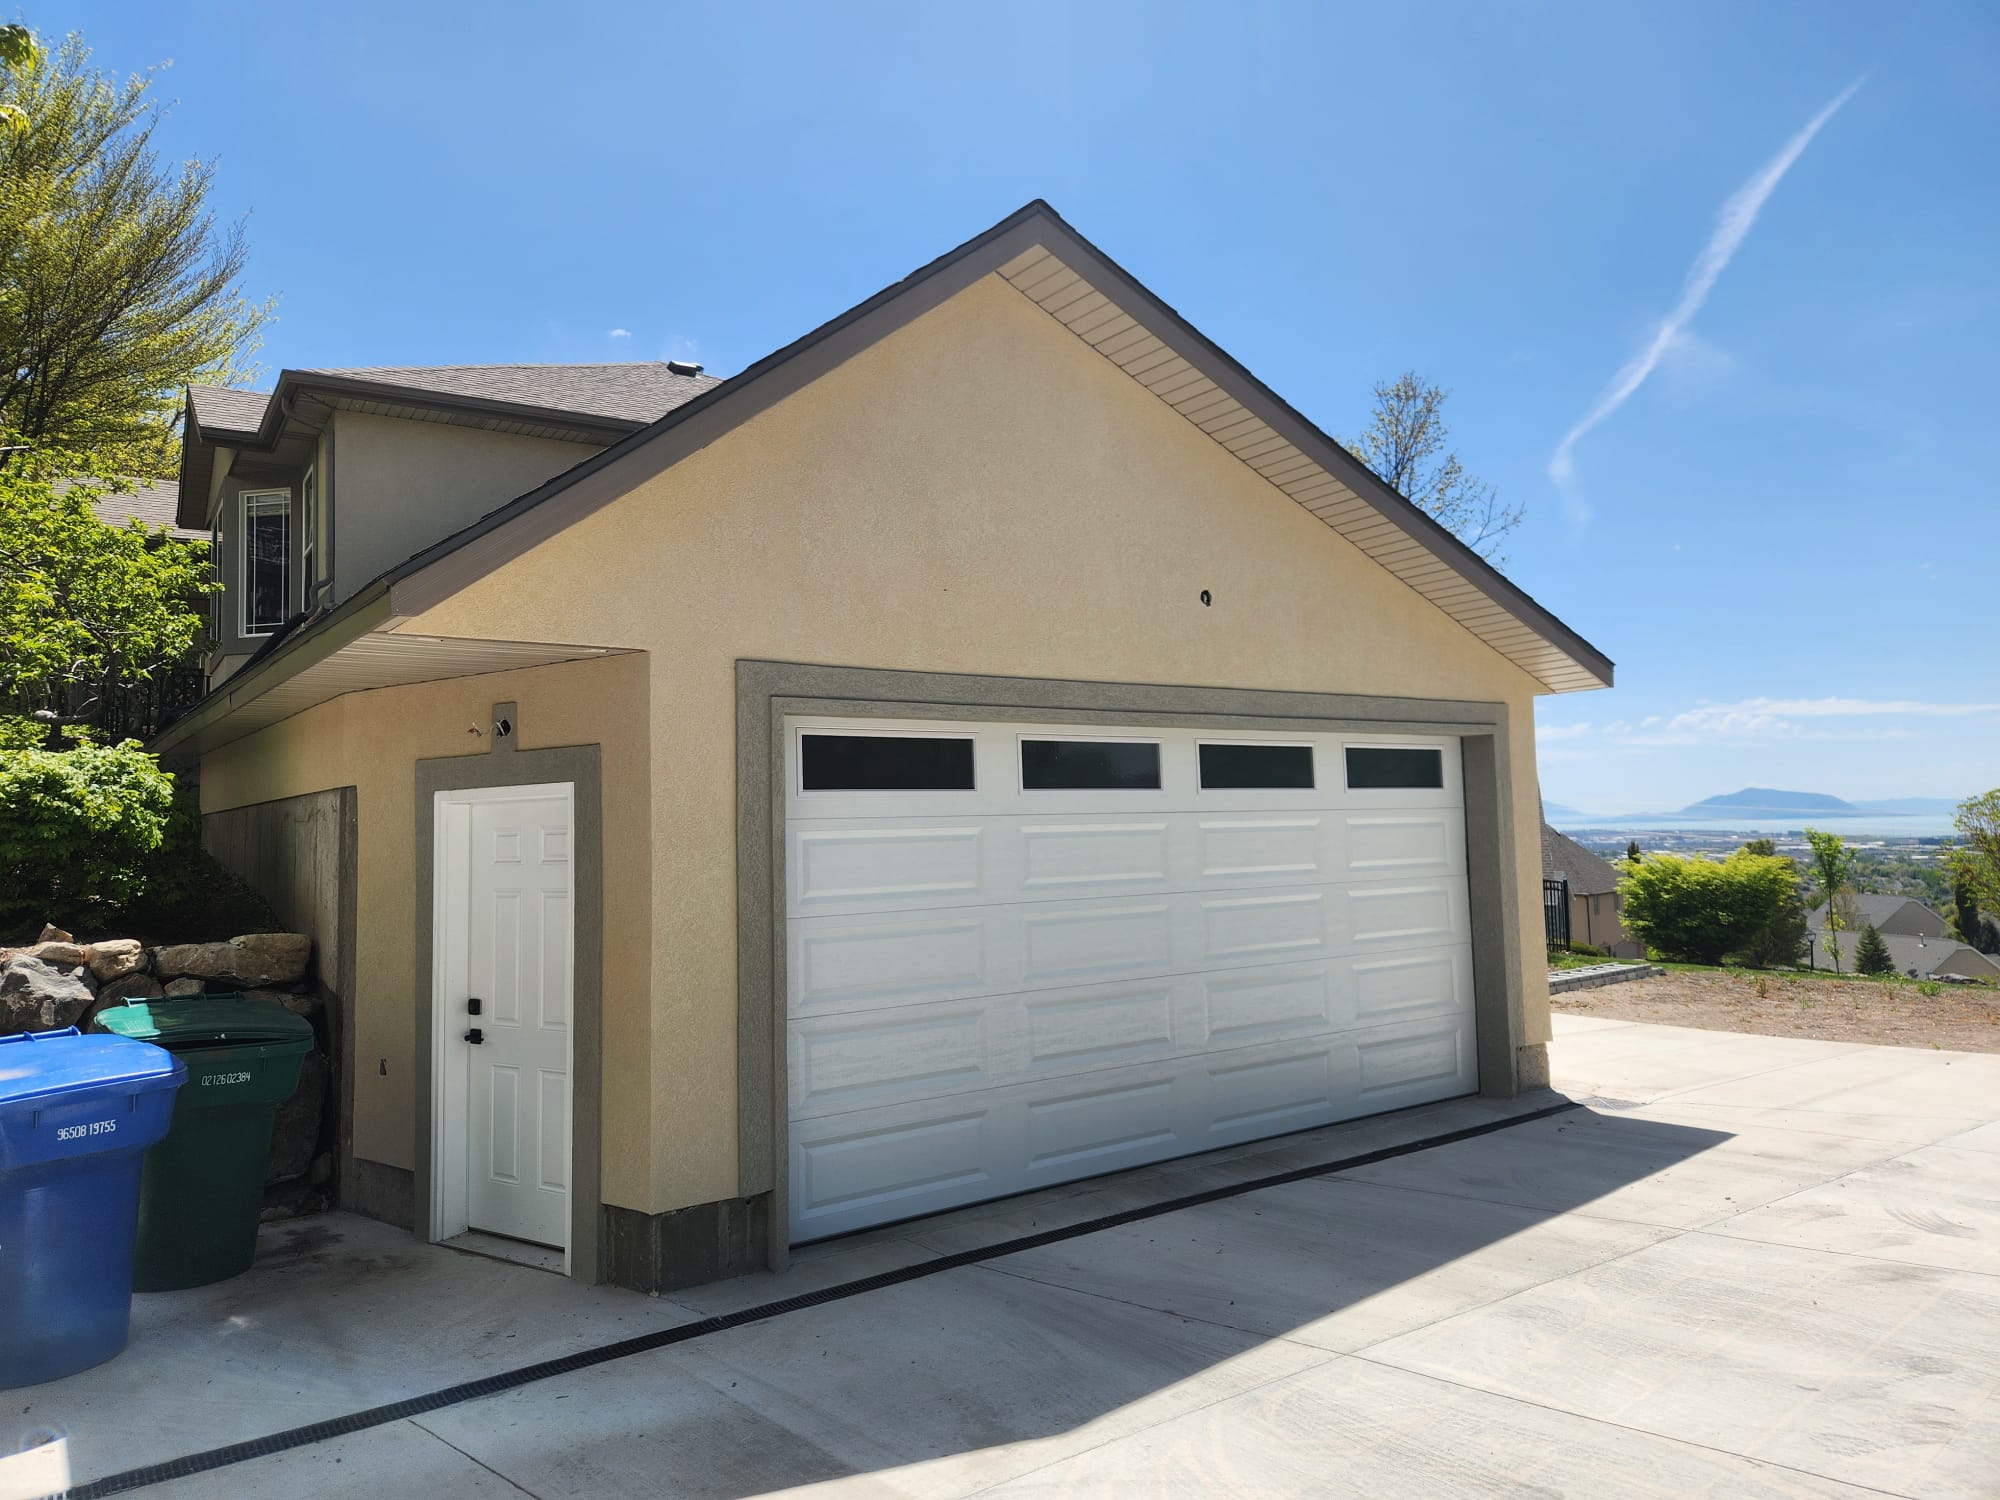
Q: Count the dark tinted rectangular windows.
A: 4